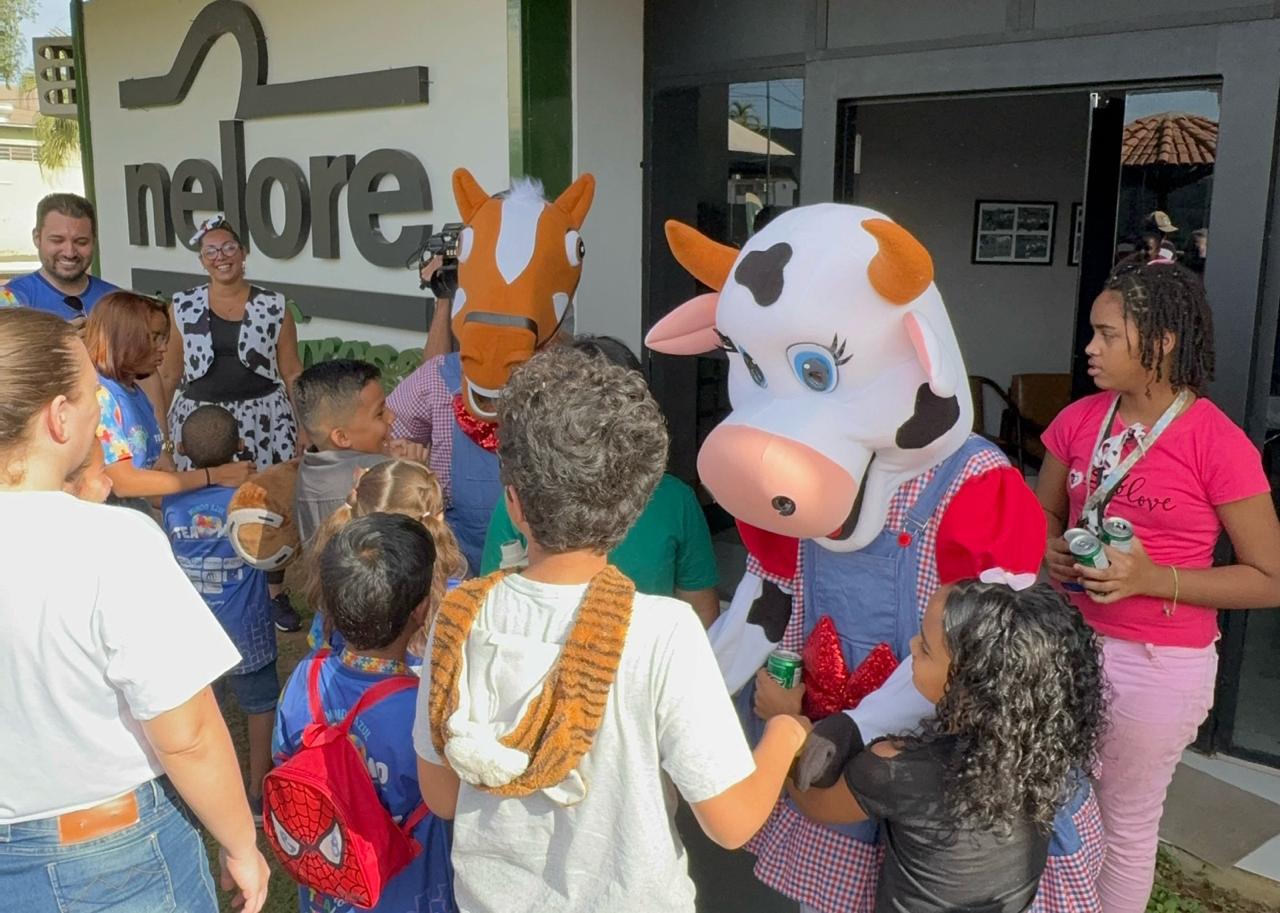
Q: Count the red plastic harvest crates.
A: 0